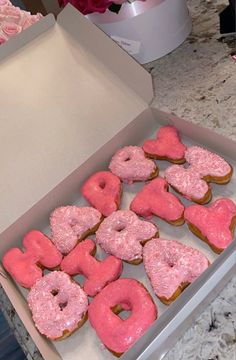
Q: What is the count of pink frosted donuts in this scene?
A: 13